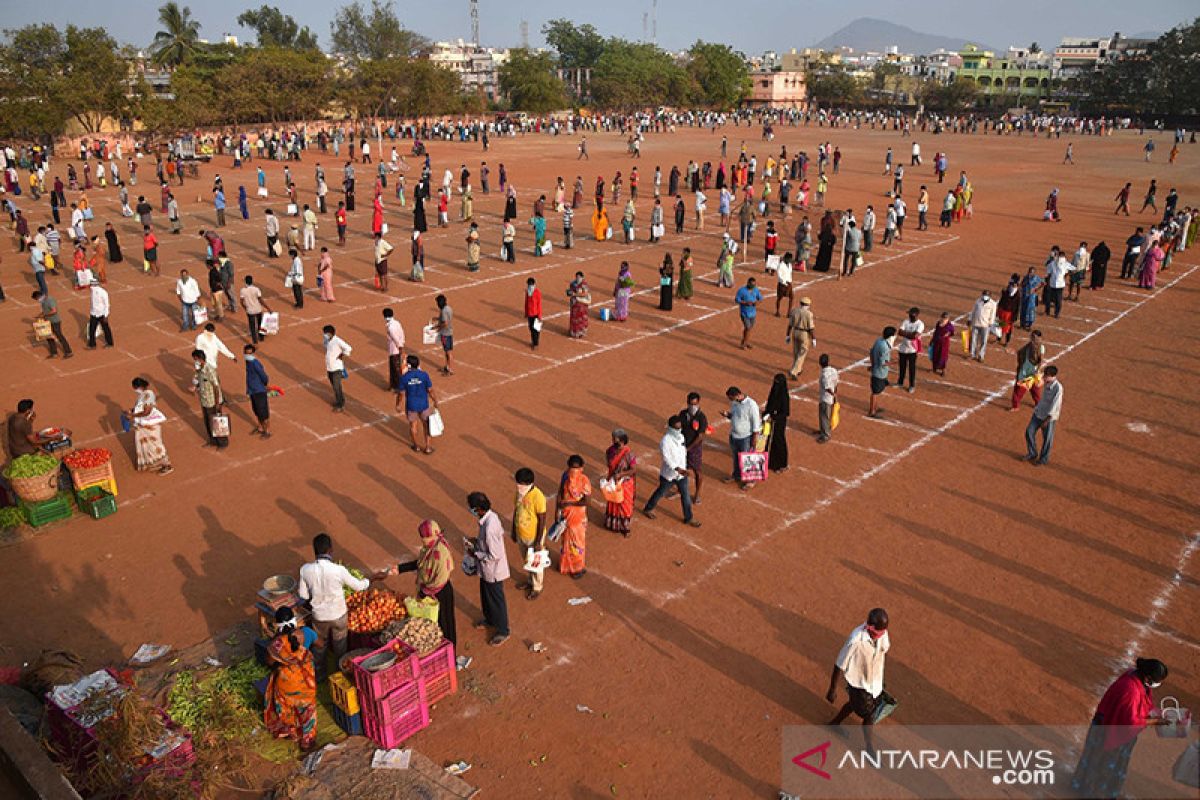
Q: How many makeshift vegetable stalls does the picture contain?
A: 2